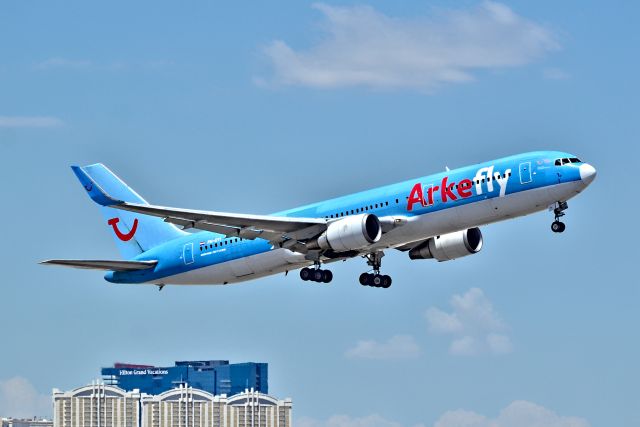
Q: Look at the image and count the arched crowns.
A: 3